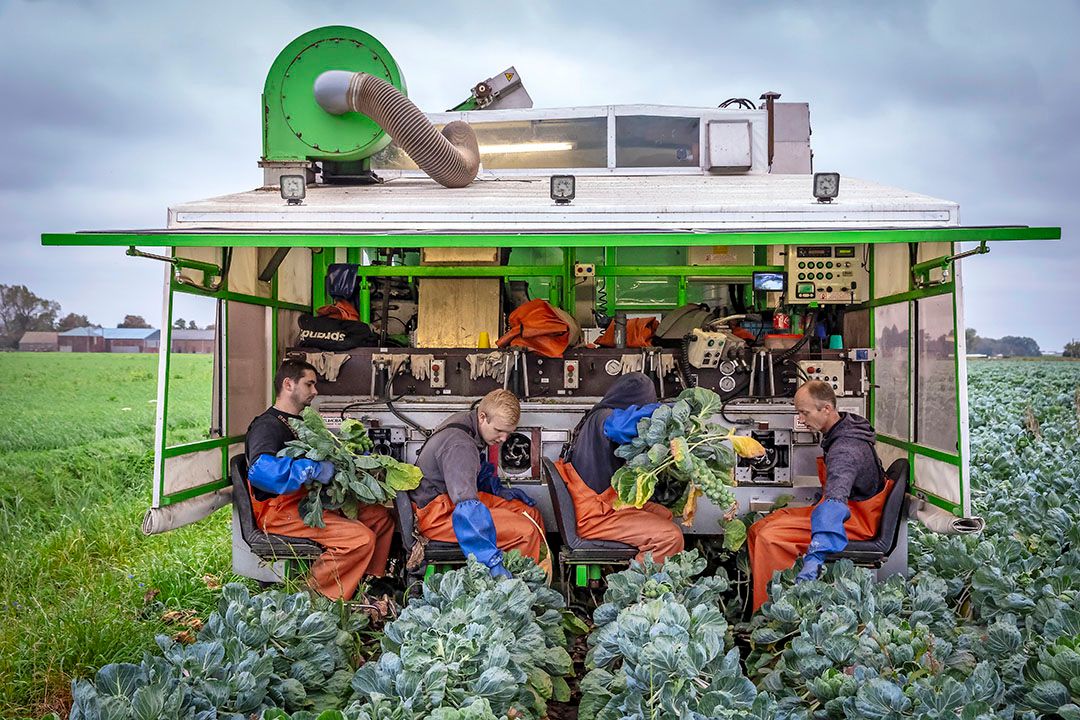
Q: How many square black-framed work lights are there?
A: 3